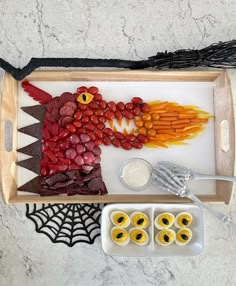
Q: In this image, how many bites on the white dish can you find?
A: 8